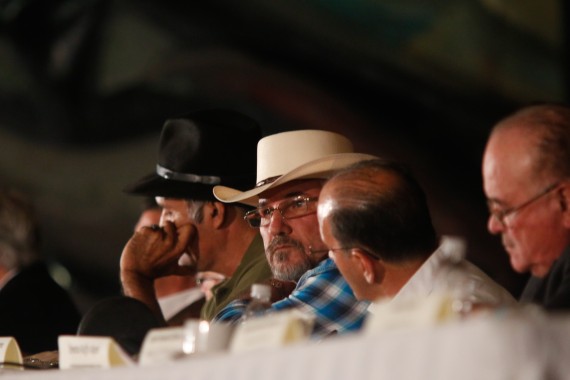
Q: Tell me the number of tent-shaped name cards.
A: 5